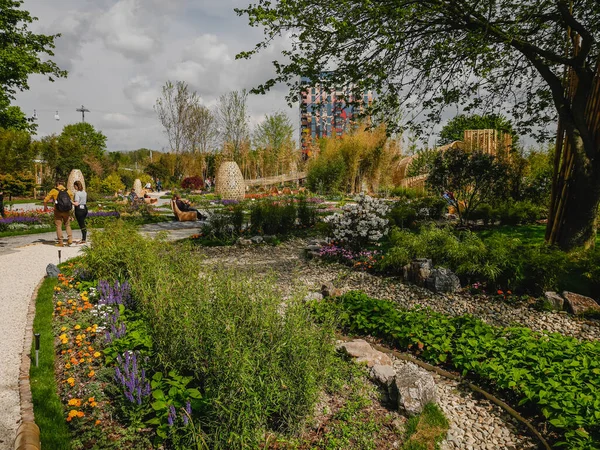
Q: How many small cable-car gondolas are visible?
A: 2